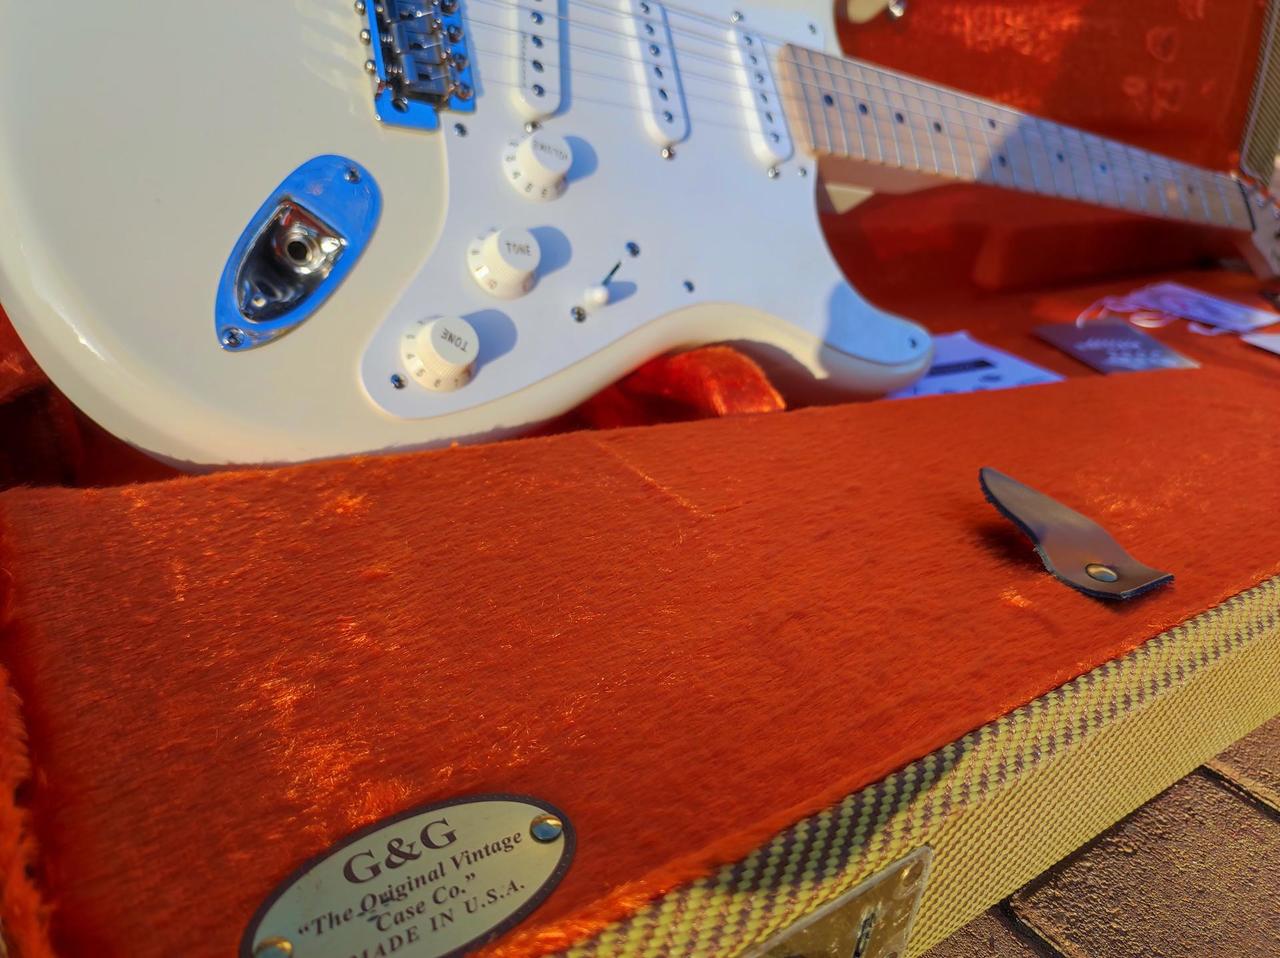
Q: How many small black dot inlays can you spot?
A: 10